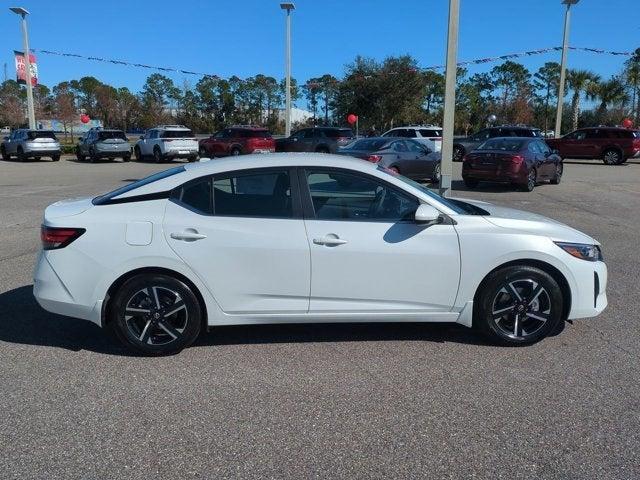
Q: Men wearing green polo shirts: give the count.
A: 0